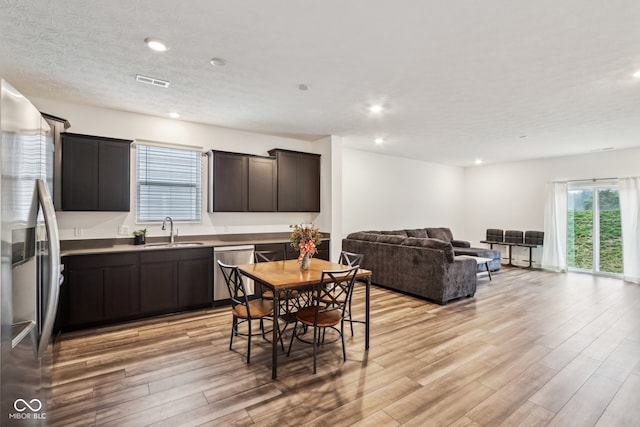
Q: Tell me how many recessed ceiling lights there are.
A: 6